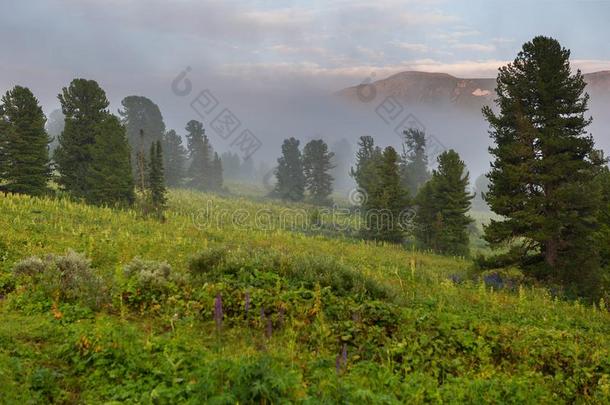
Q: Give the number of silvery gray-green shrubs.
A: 2